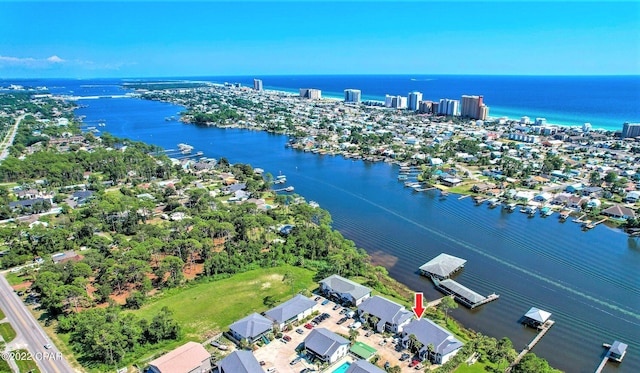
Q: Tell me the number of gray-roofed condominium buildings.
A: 8